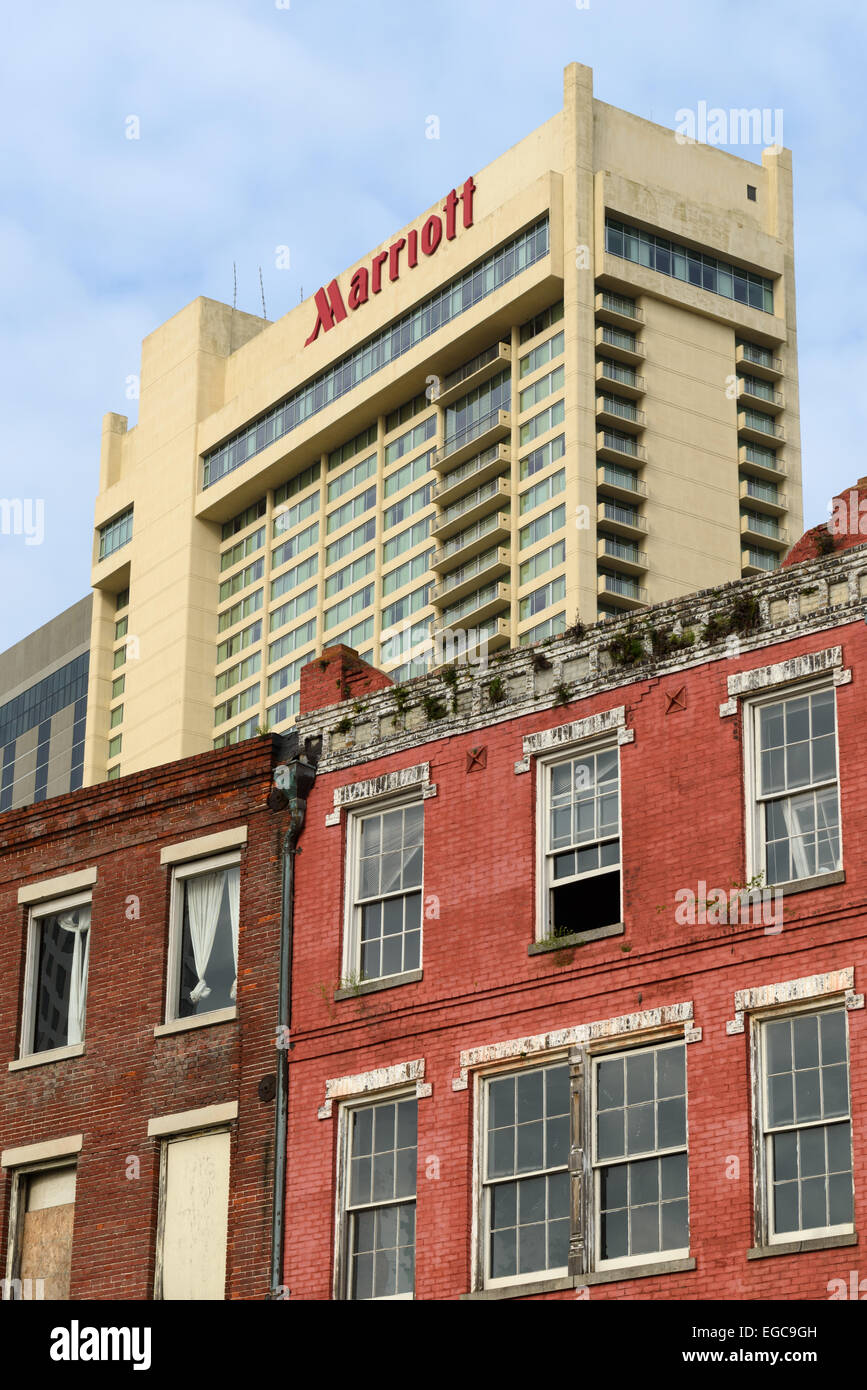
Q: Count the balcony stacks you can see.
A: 3